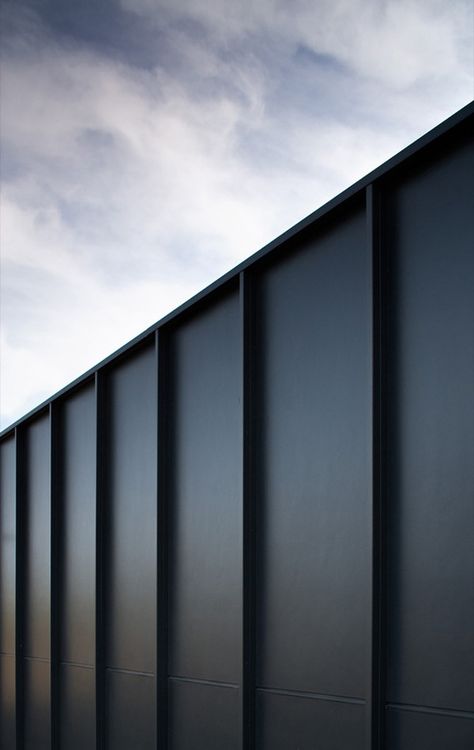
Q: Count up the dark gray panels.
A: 7